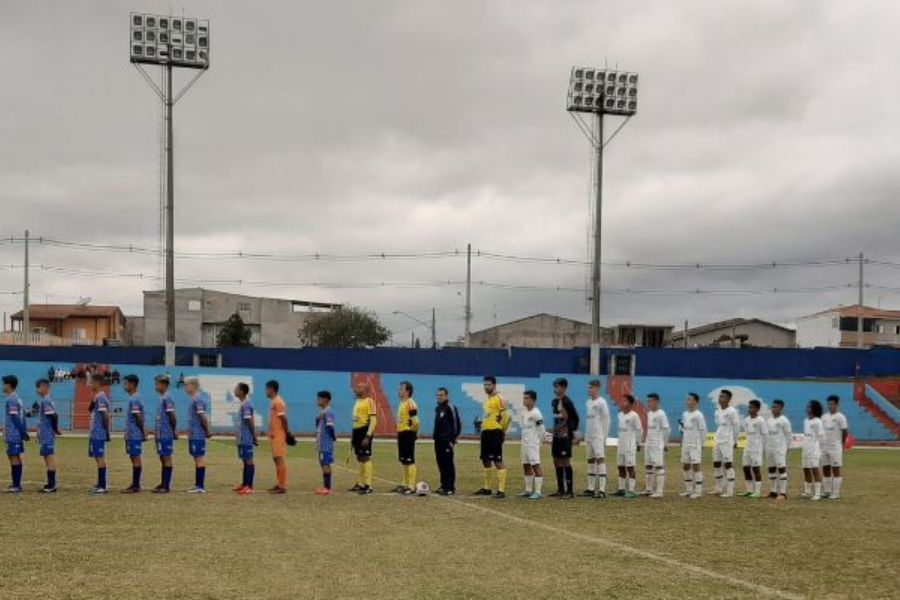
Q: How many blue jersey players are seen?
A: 8